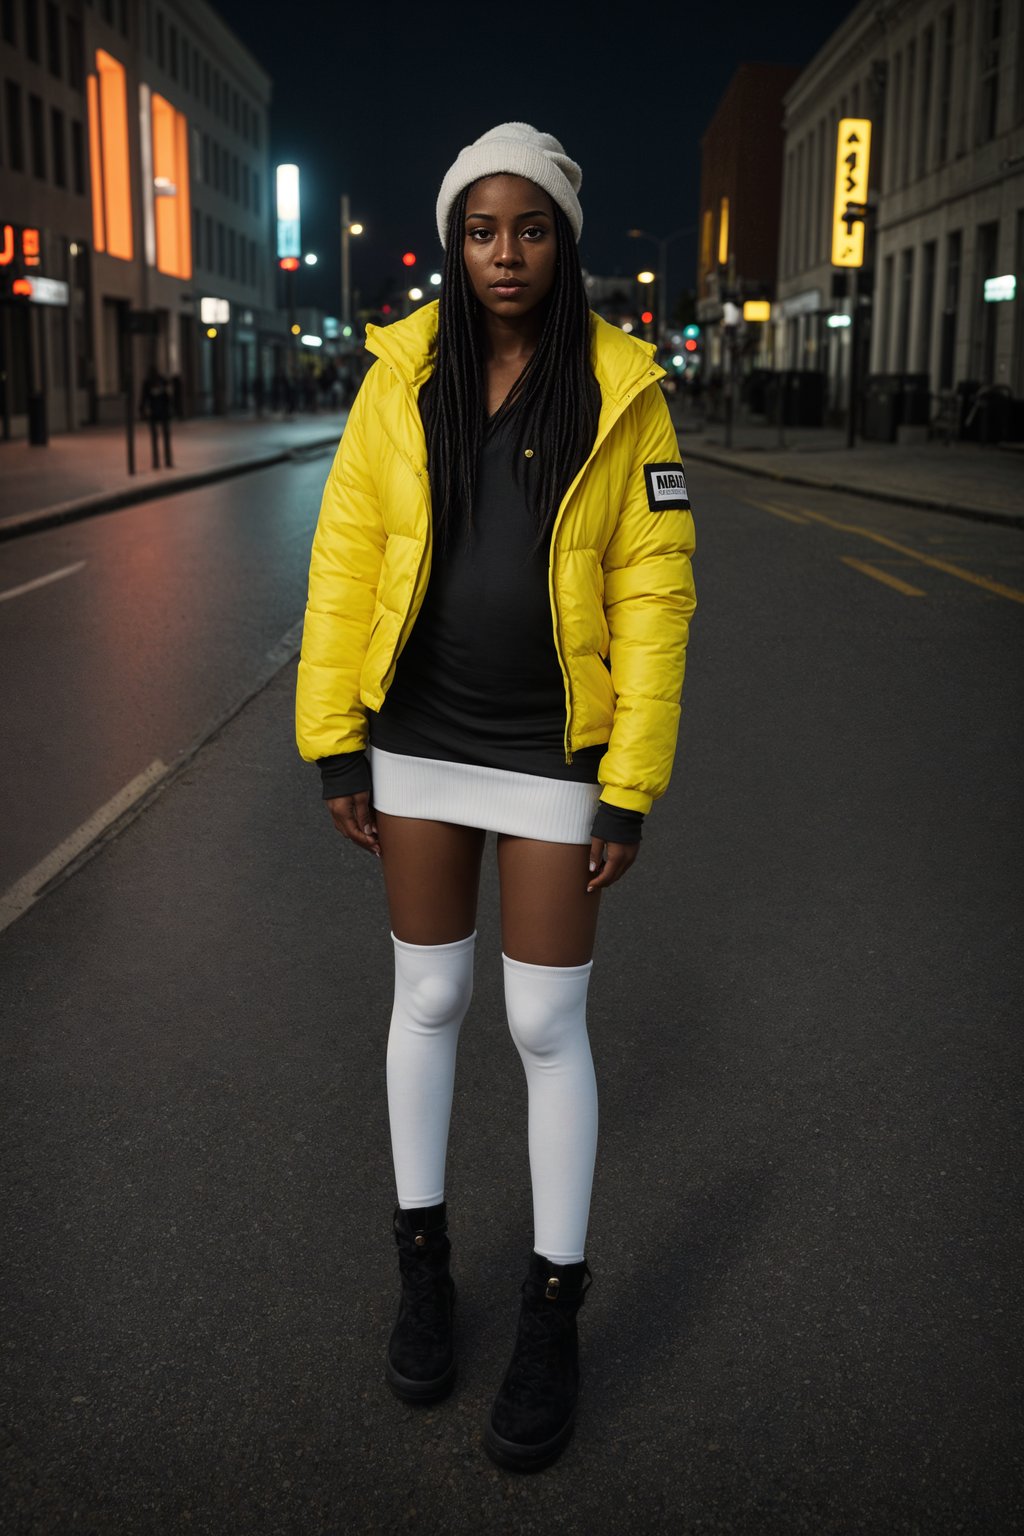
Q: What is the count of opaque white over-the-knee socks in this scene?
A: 2